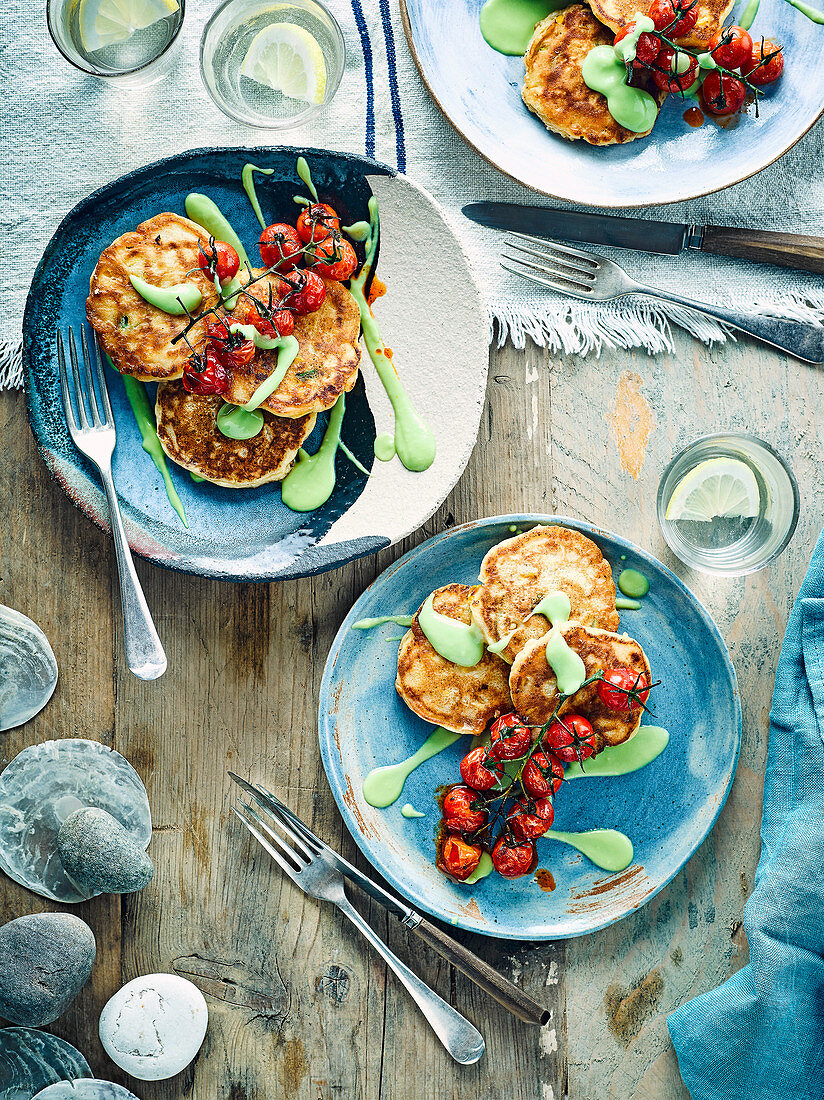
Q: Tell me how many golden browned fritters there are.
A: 8